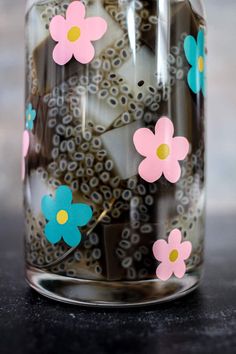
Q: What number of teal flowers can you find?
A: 3